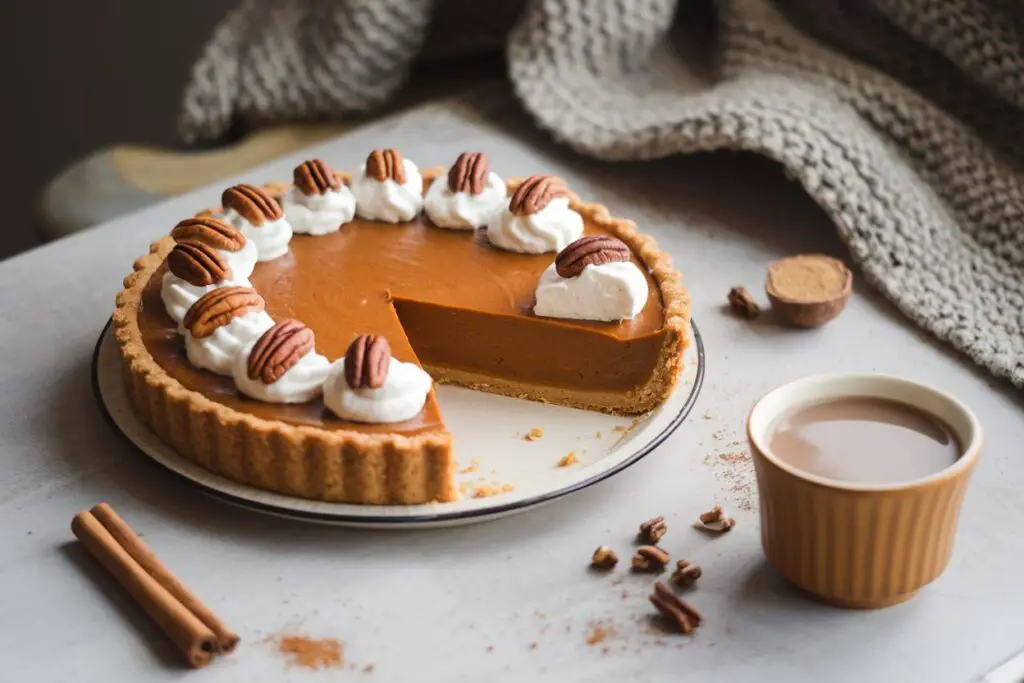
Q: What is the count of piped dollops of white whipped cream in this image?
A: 11